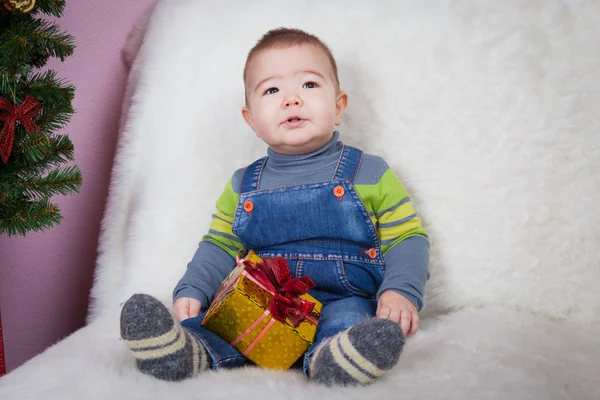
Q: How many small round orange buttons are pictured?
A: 3